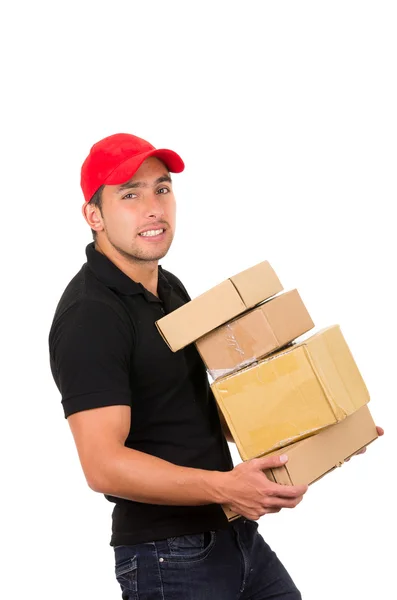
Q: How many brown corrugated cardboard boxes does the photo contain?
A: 4